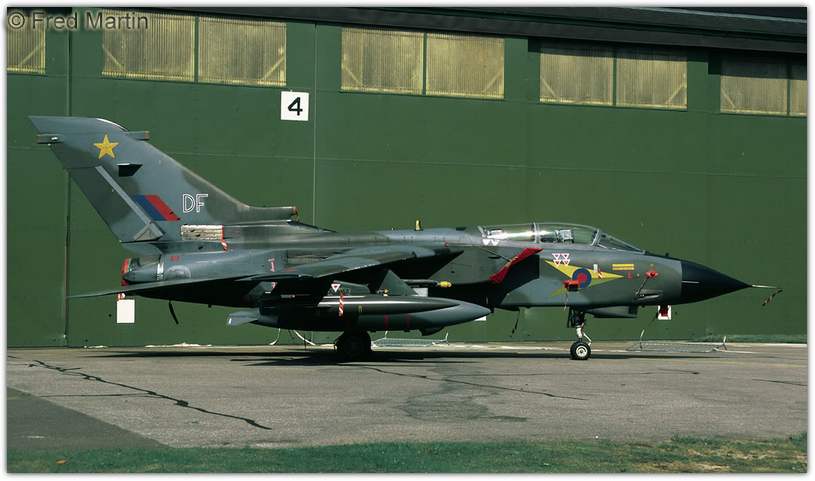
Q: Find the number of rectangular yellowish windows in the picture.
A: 9